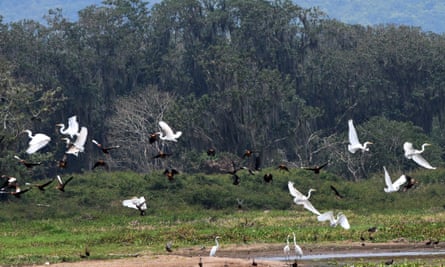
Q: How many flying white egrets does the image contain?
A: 10